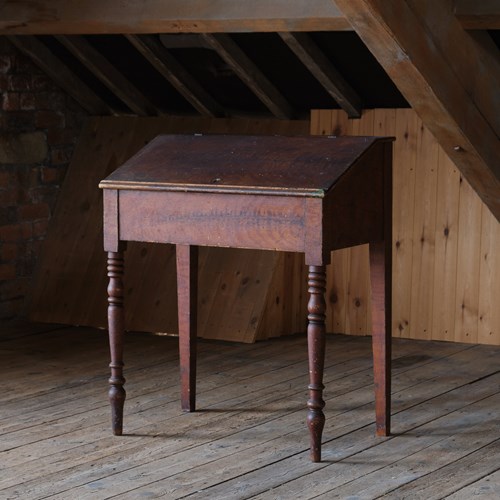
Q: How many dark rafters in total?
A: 5